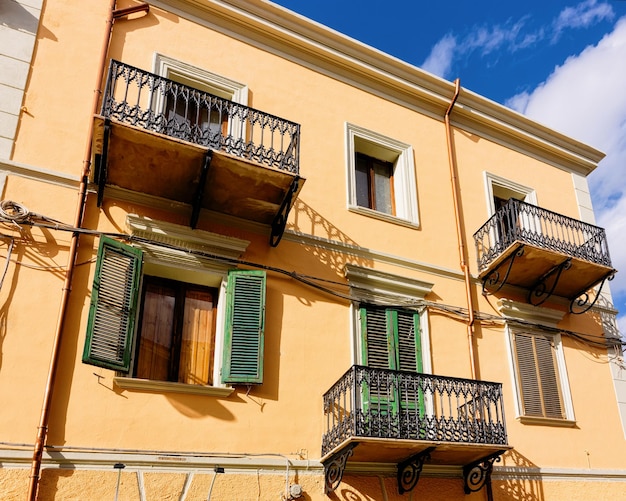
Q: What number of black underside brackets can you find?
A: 9